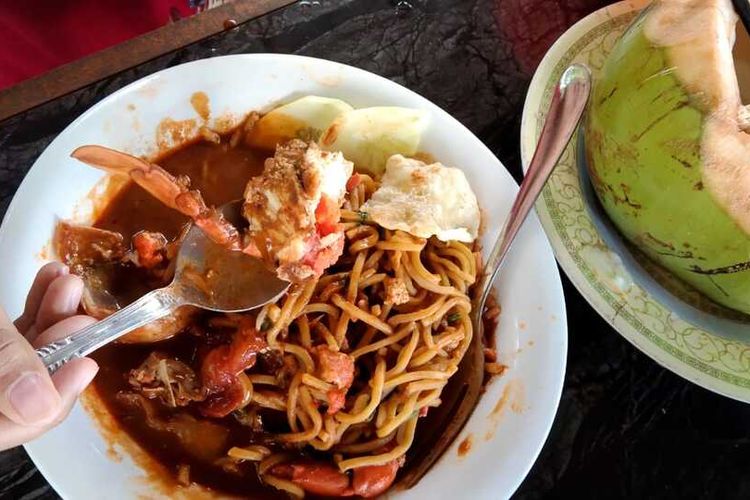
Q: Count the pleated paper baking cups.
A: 0